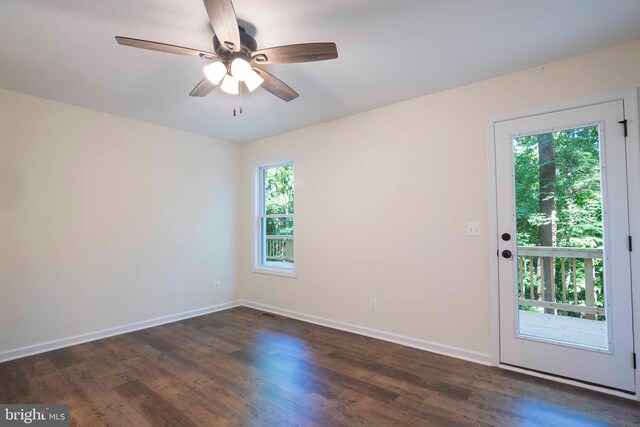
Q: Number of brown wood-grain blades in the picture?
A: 5